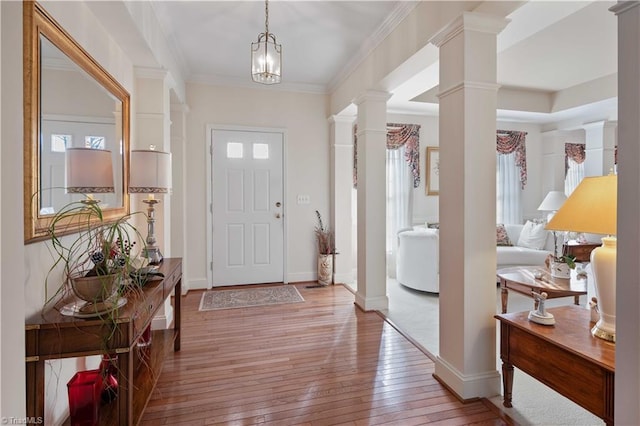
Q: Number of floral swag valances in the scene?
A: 3